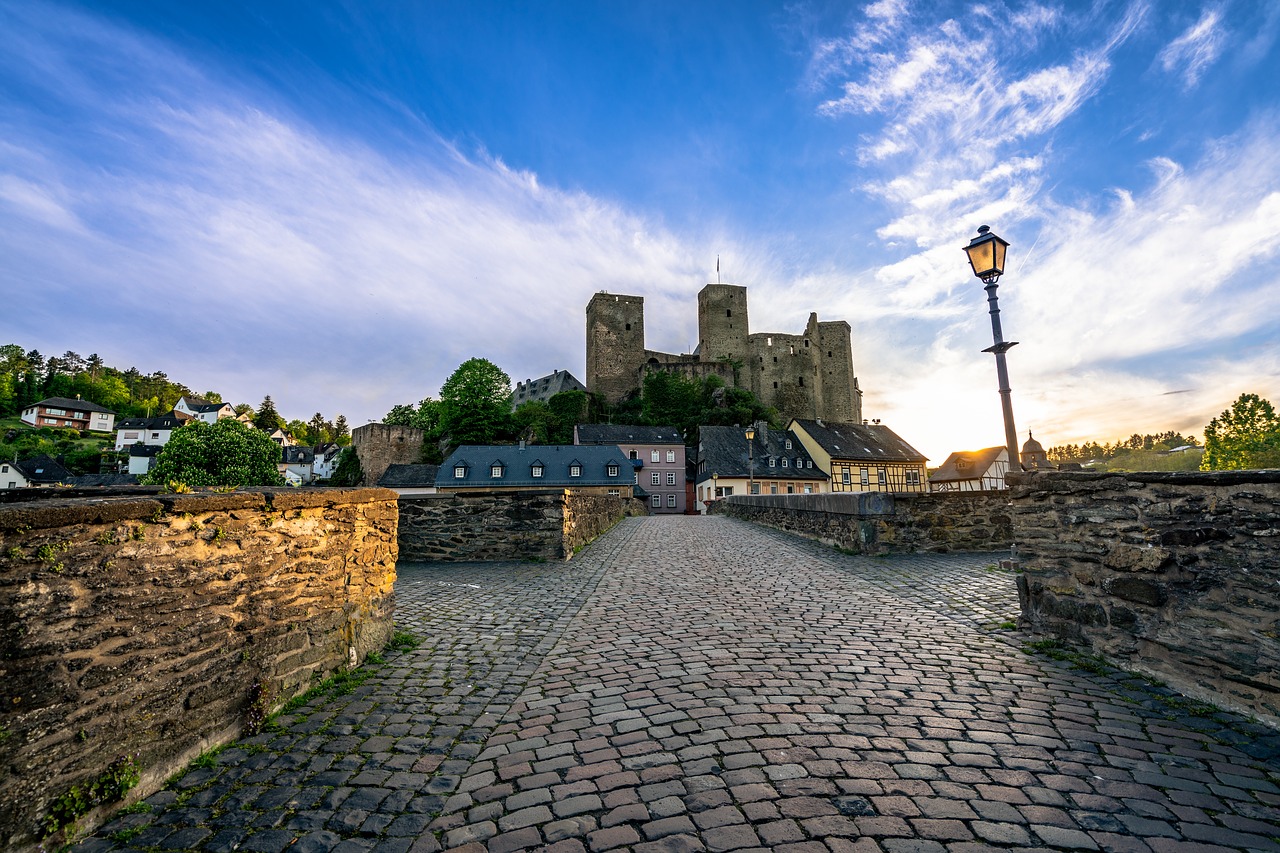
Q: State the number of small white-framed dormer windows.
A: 10